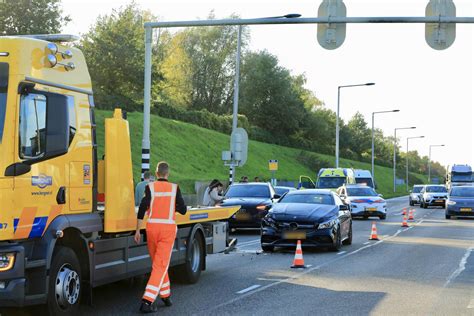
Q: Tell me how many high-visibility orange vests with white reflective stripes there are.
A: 1